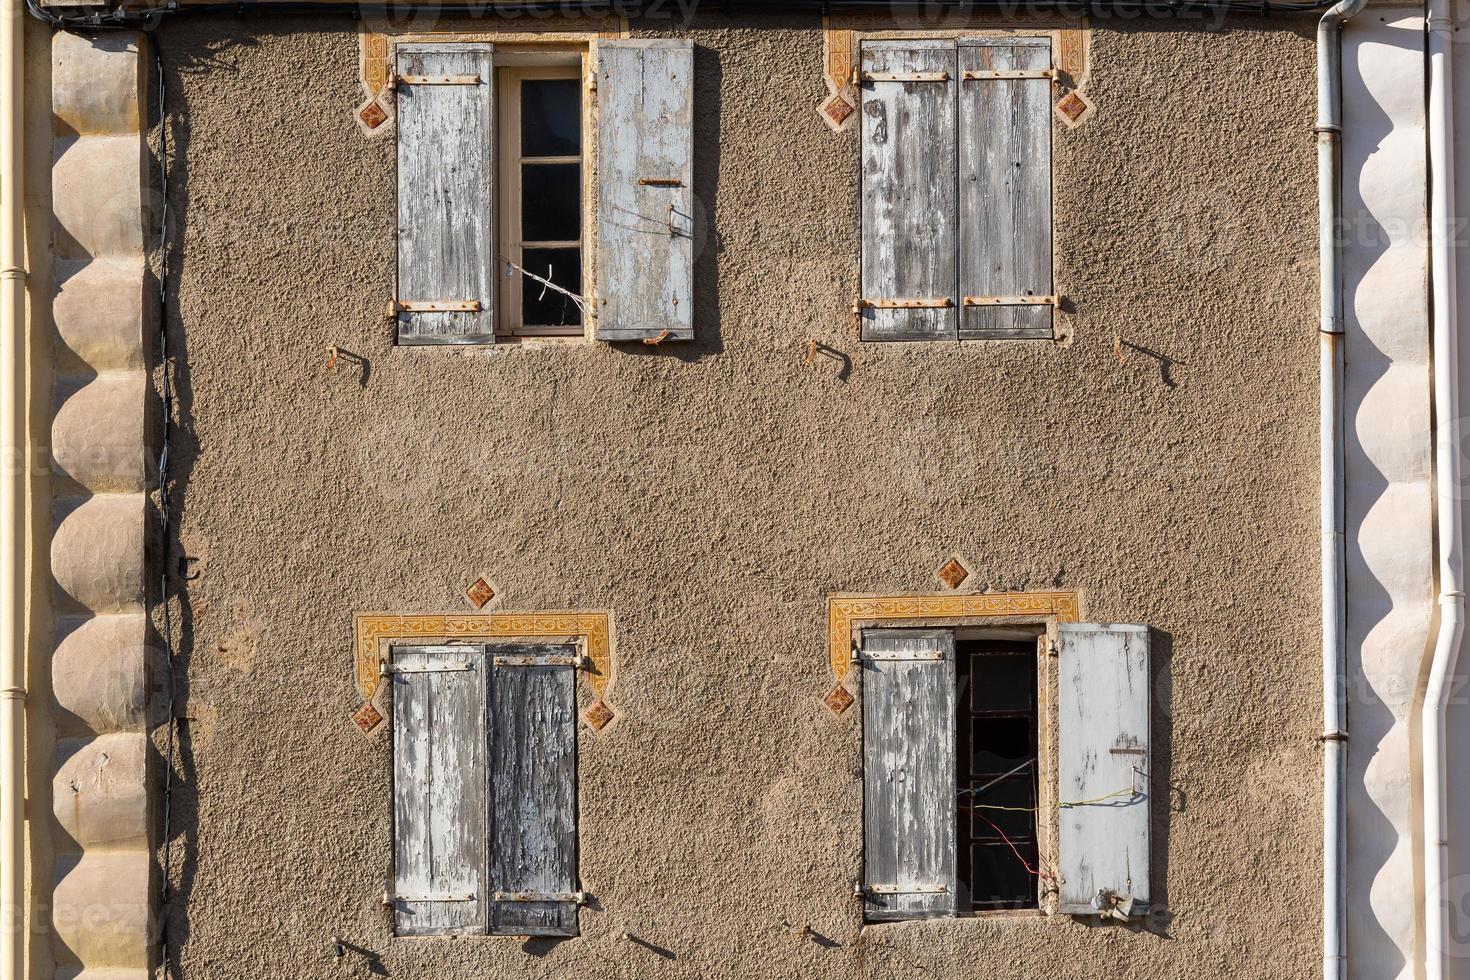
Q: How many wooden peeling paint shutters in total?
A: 8